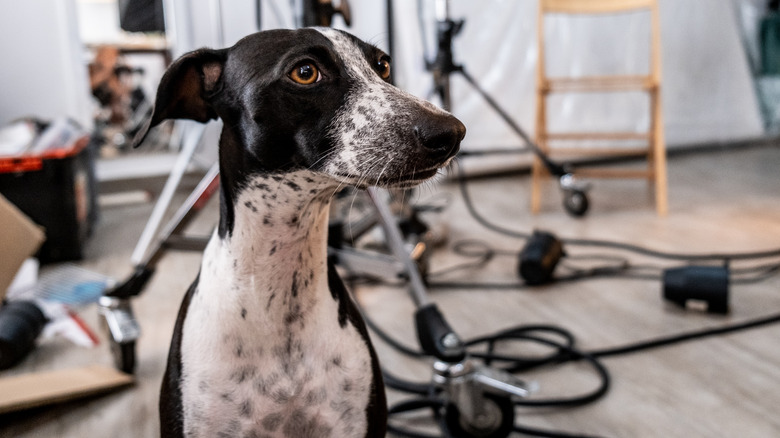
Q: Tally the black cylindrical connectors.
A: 2